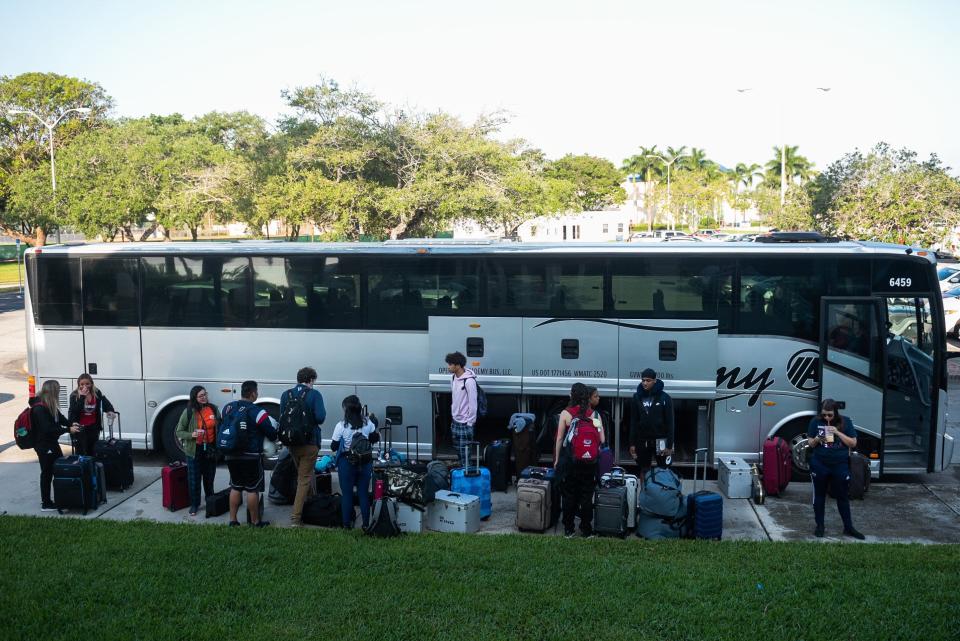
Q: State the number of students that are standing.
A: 11